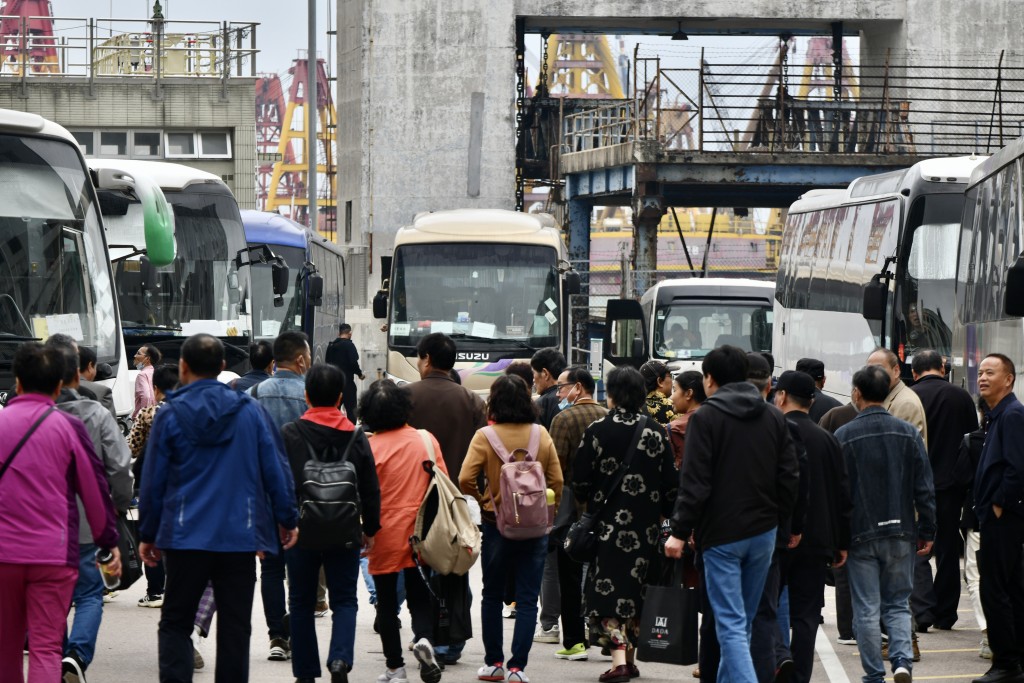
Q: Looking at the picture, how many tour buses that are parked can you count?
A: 7